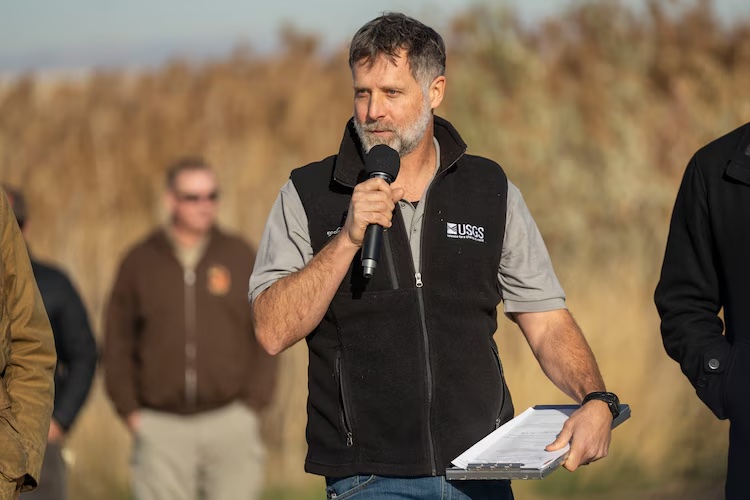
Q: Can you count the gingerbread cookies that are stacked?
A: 0